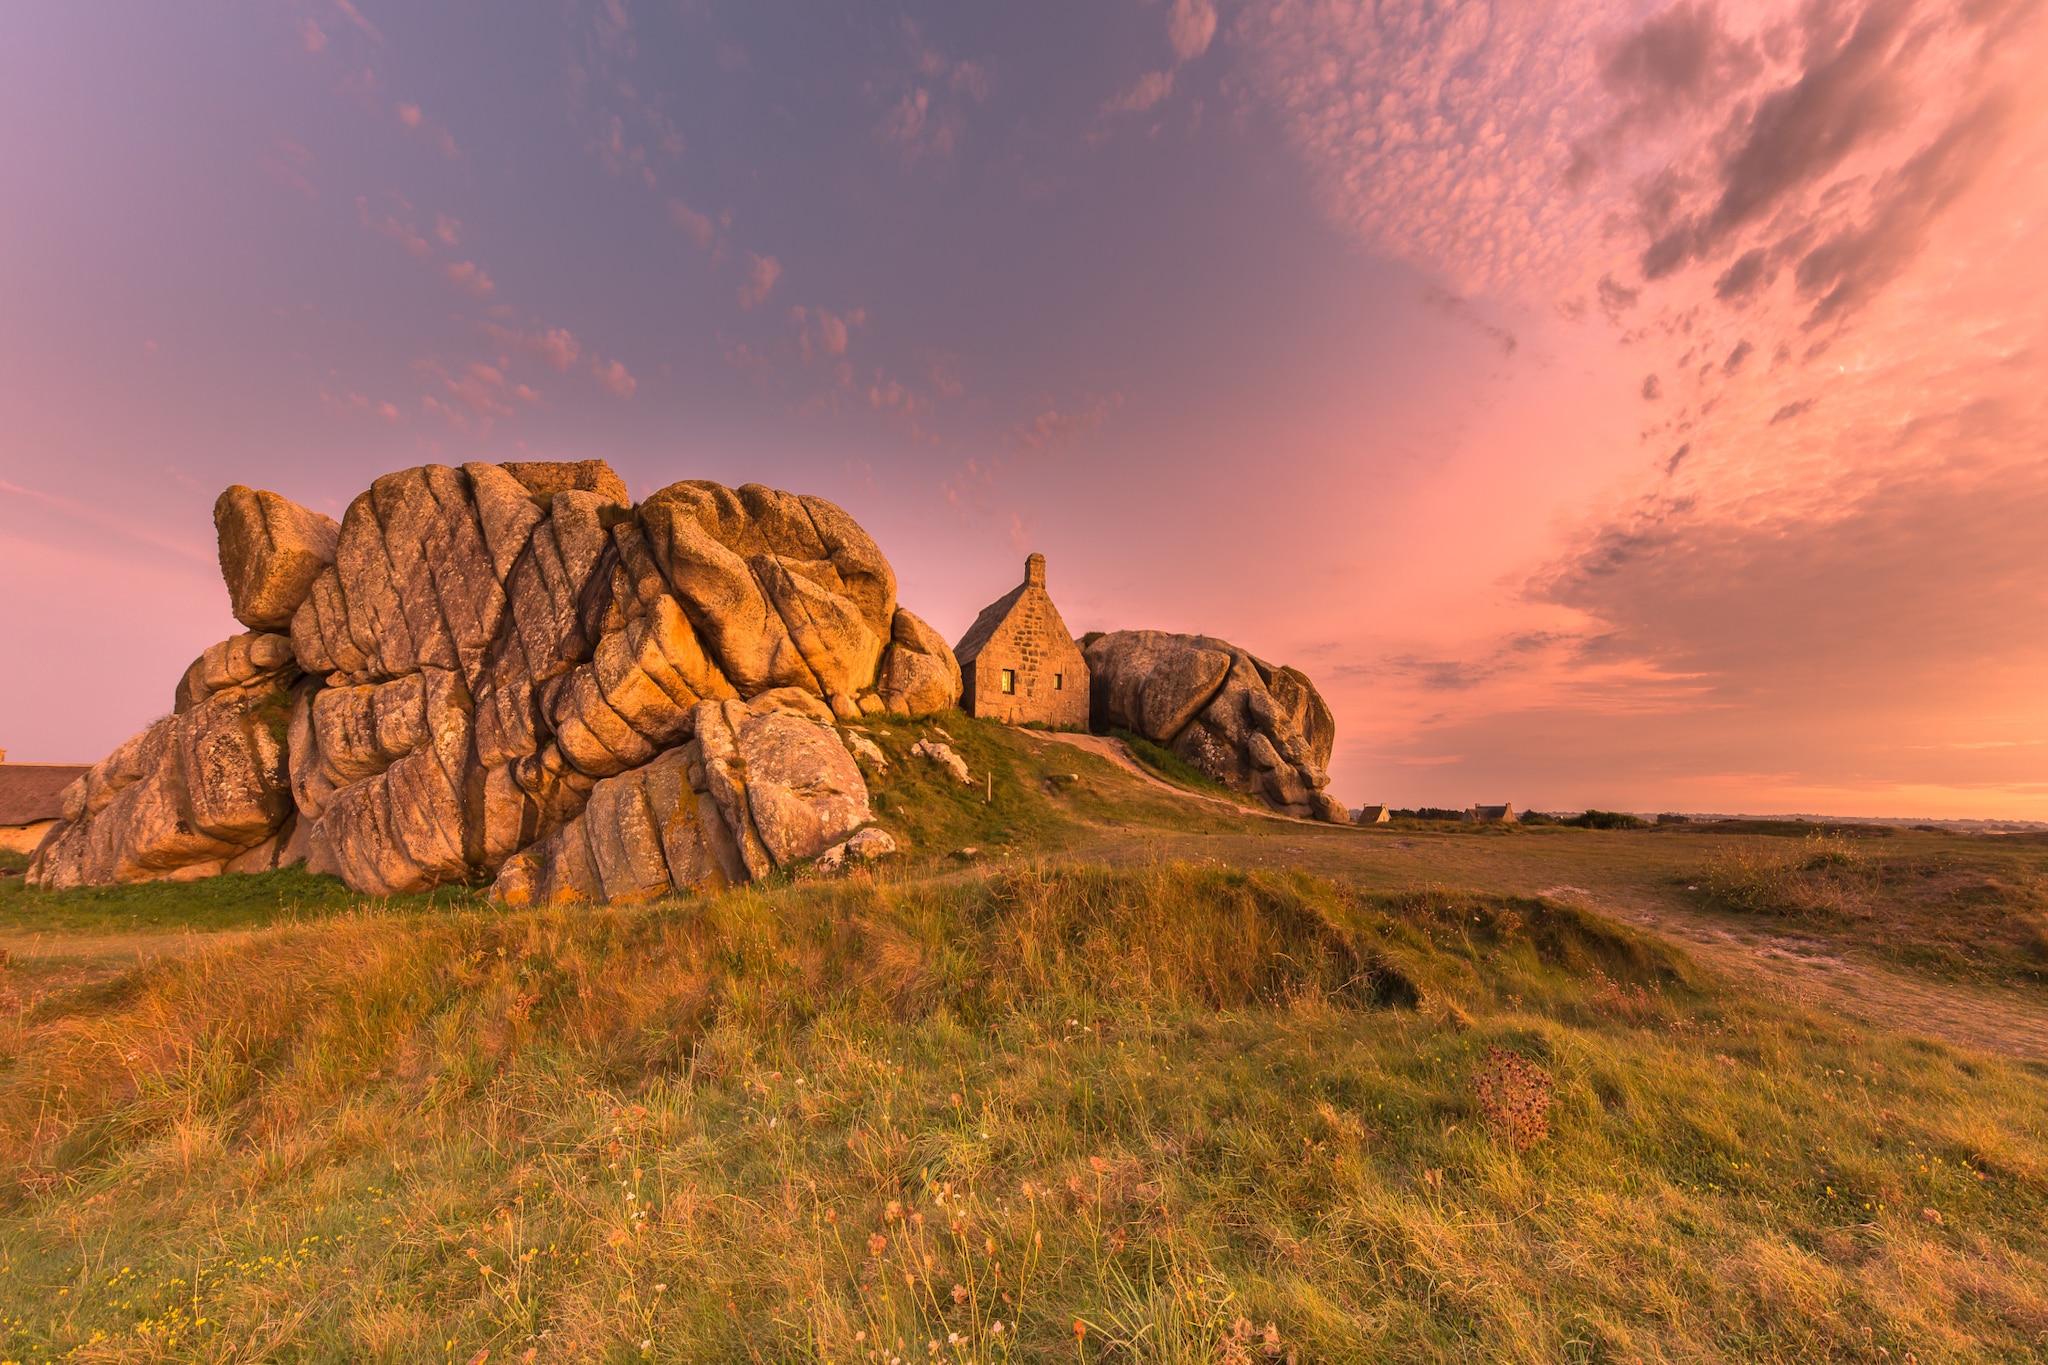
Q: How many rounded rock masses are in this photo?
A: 2